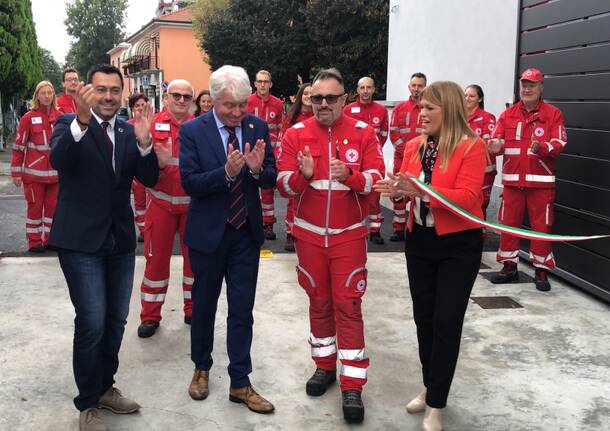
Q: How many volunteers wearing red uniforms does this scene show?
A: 12